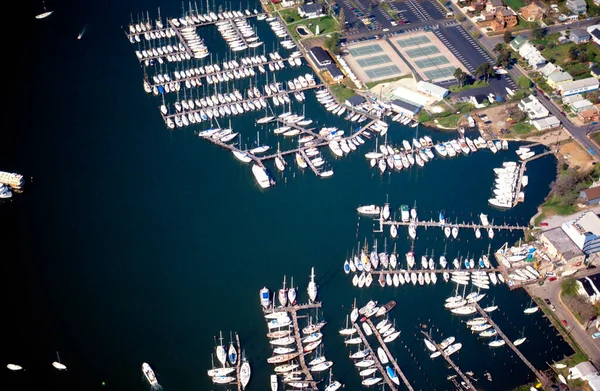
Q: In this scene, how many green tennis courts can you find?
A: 7